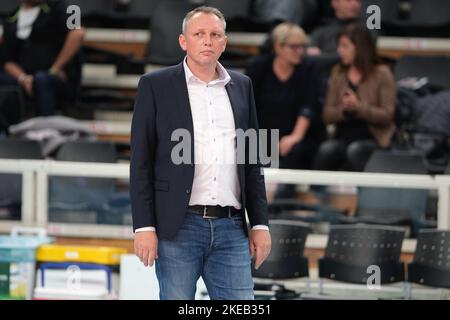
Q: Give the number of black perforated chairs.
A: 3